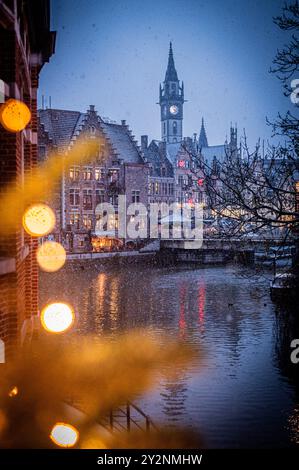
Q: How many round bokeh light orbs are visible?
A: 5